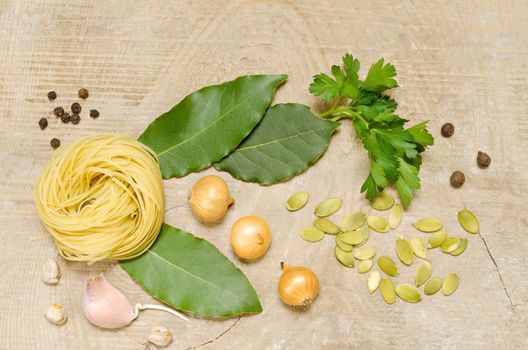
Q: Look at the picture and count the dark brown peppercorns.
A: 12